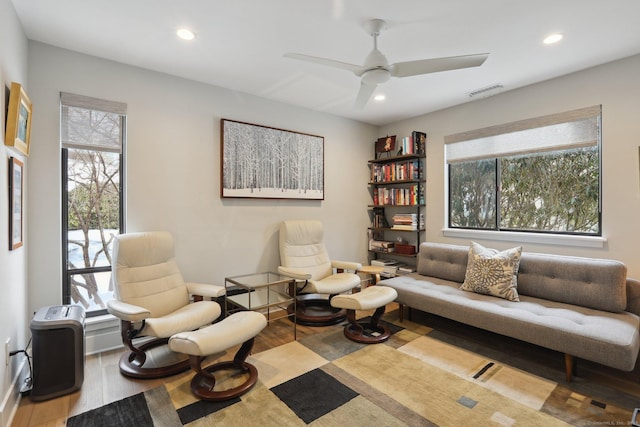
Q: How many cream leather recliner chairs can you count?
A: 2